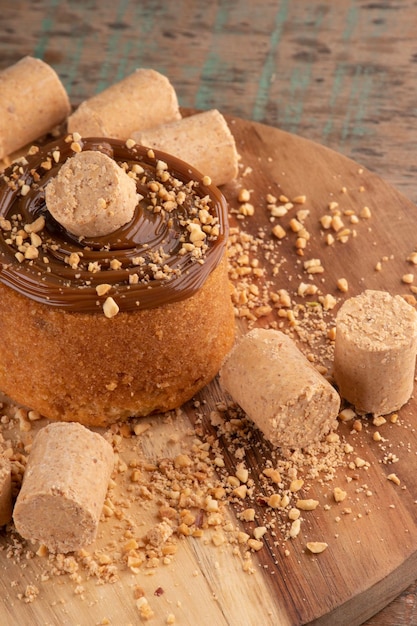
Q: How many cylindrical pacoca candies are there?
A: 8